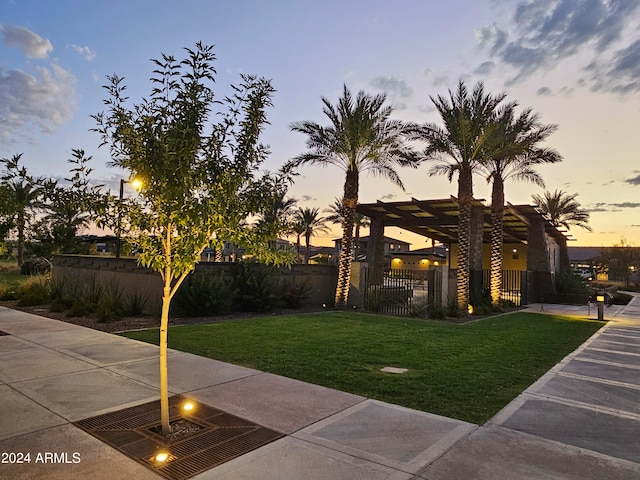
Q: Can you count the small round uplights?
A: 2